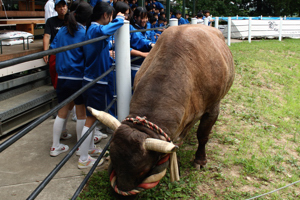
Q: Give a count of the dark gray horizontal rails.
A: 4